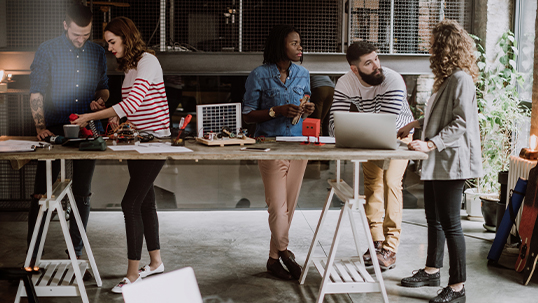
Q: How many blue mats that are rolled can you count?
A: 1